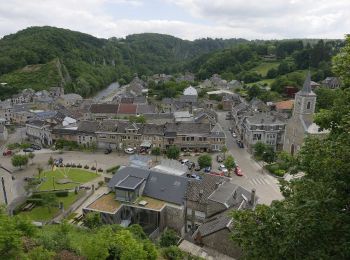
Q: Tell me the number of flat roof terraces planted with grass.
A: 2